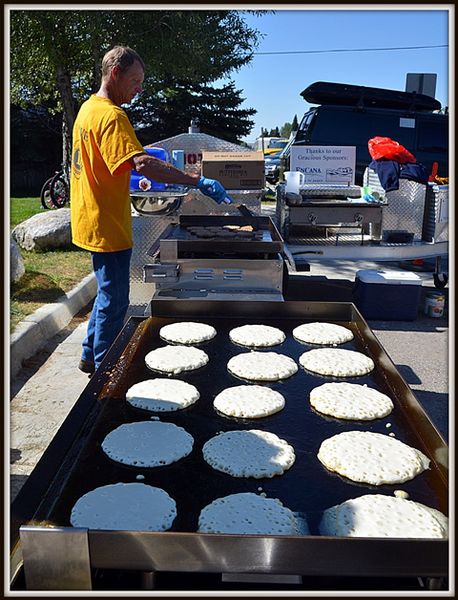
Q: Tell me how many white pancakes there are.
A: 15